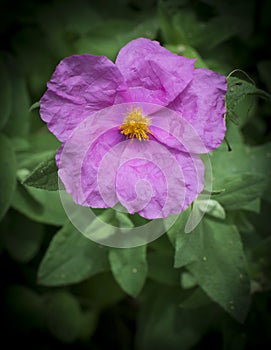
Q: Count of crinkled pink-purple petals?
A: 5